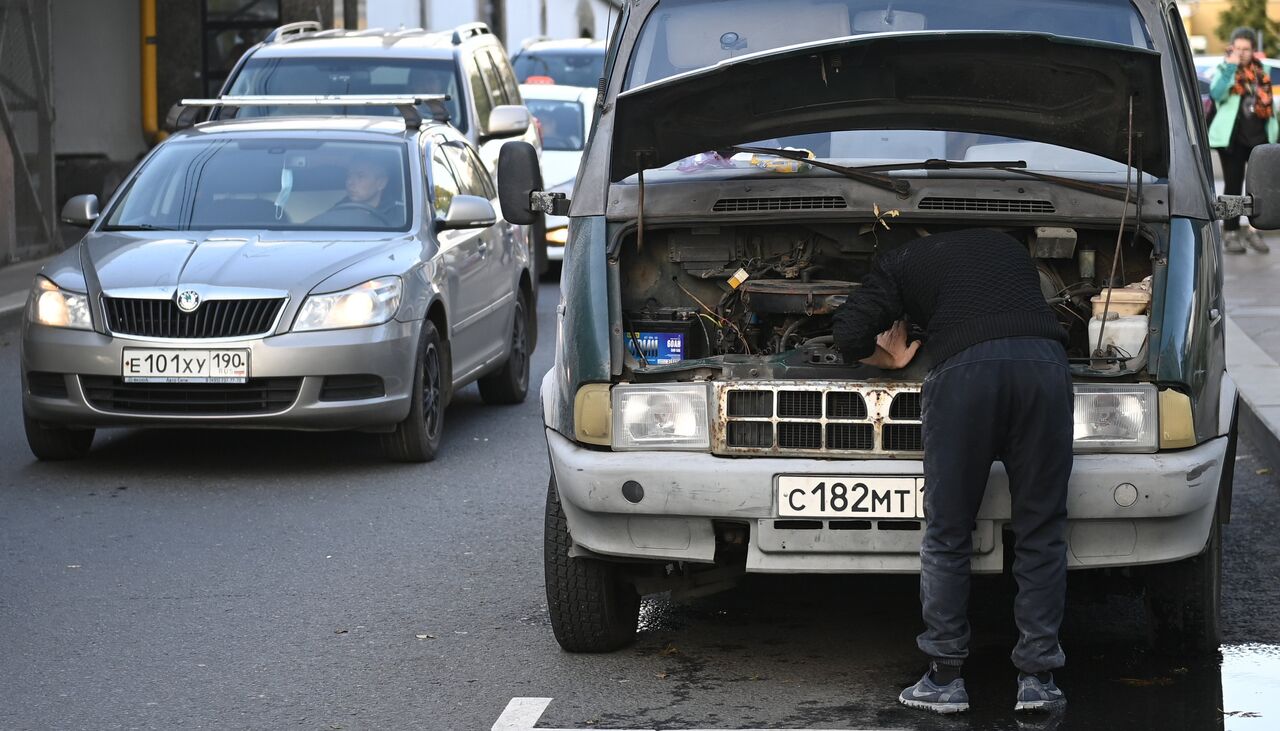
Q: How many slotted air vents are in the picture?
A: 2